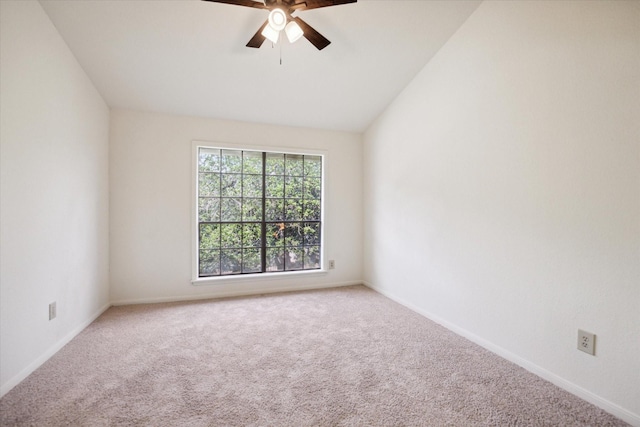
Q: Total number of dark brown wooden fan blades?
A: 4